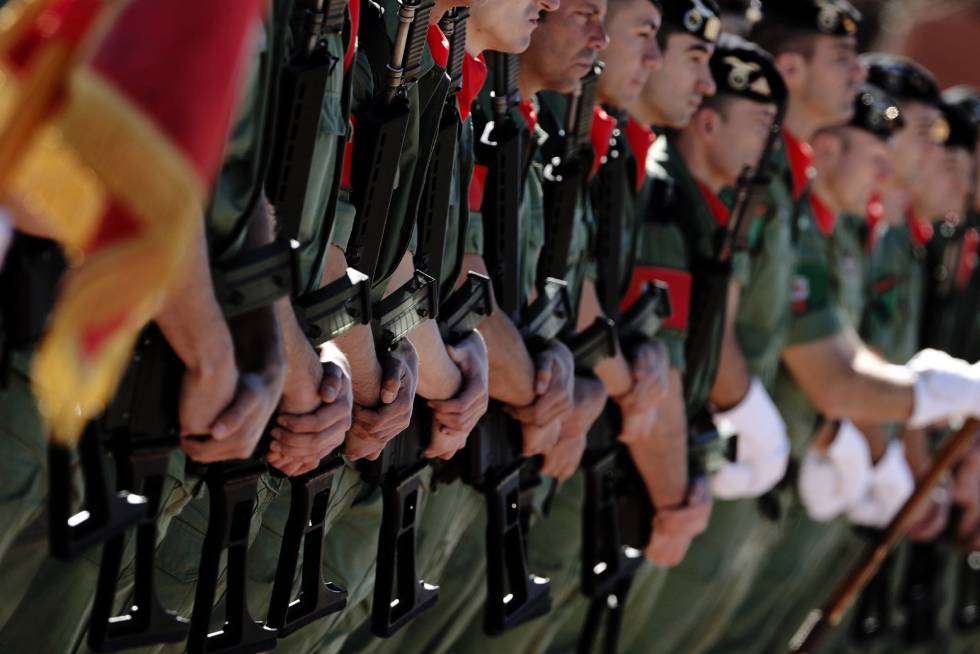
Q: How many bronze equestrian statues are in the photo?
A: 0